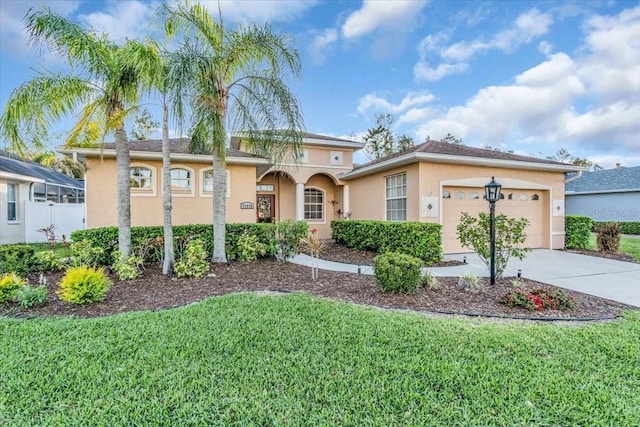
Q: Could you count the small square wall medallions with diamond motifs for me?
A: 3